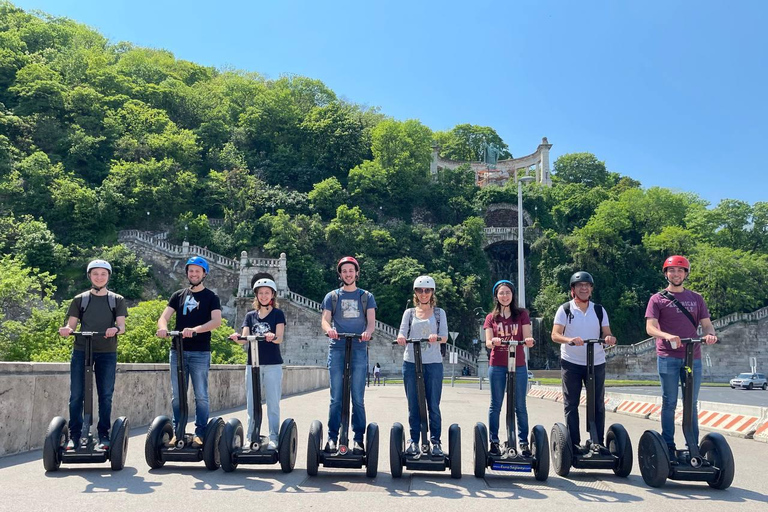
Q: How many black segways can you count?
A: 8